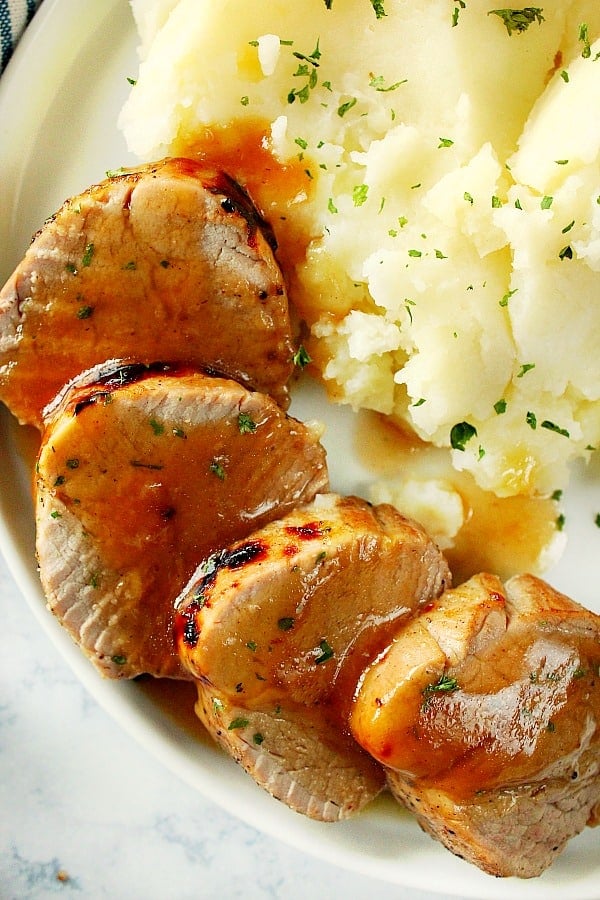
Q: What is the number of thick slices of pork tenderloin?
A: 4